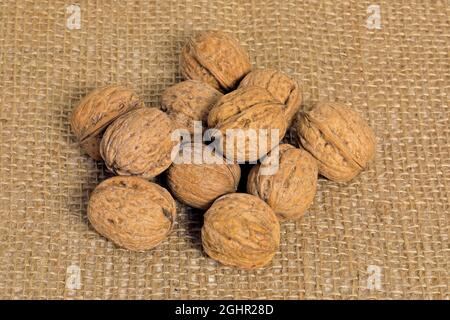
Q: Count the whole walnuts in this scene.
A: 11